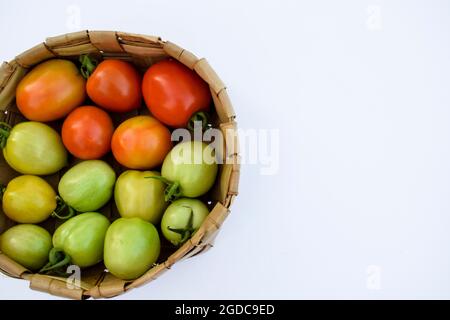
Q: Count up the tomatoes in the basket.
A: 14